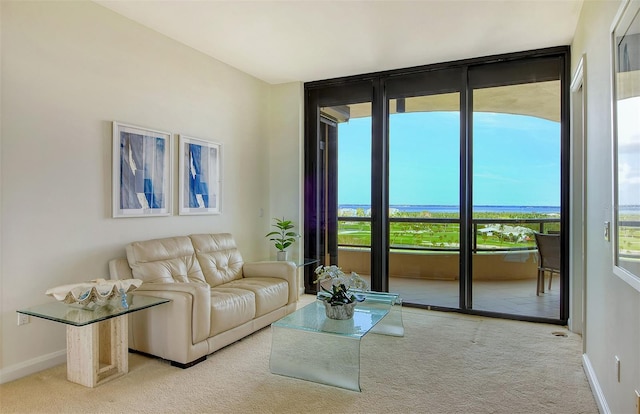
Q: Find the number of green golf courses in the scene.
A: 1